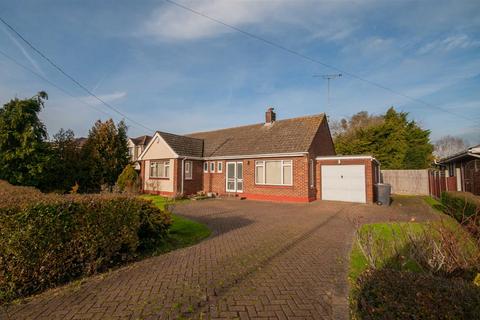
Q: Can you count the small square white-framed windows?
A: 3